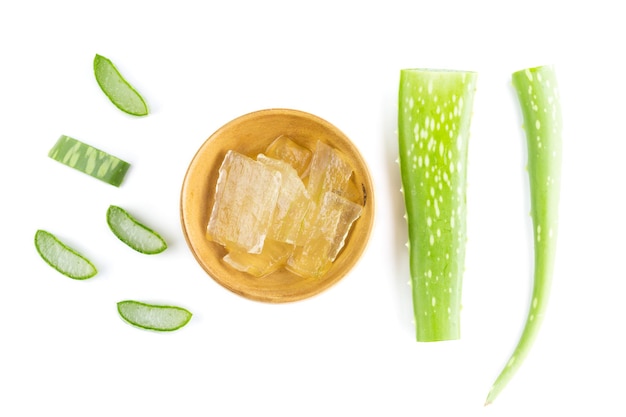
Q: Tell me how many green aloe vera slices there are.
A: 5